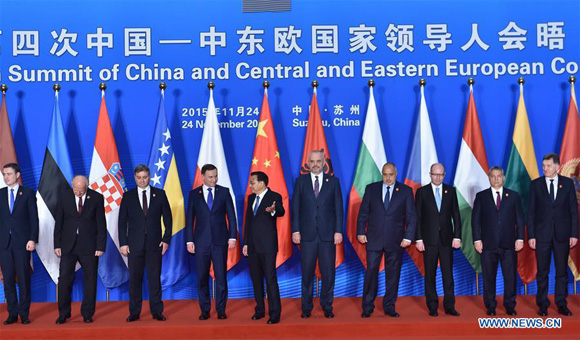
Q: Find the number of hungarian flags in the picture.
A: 1